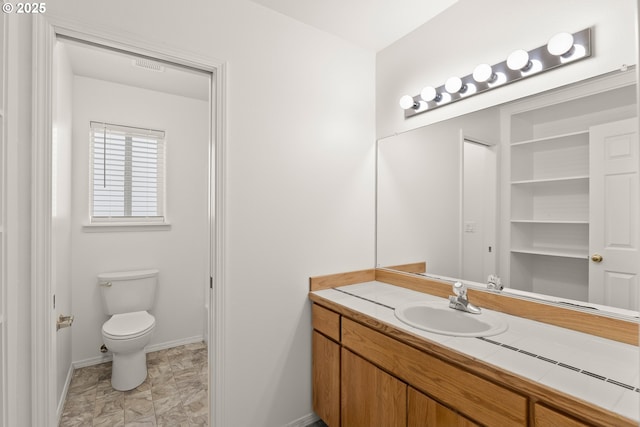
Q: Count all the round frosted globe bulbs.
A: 6